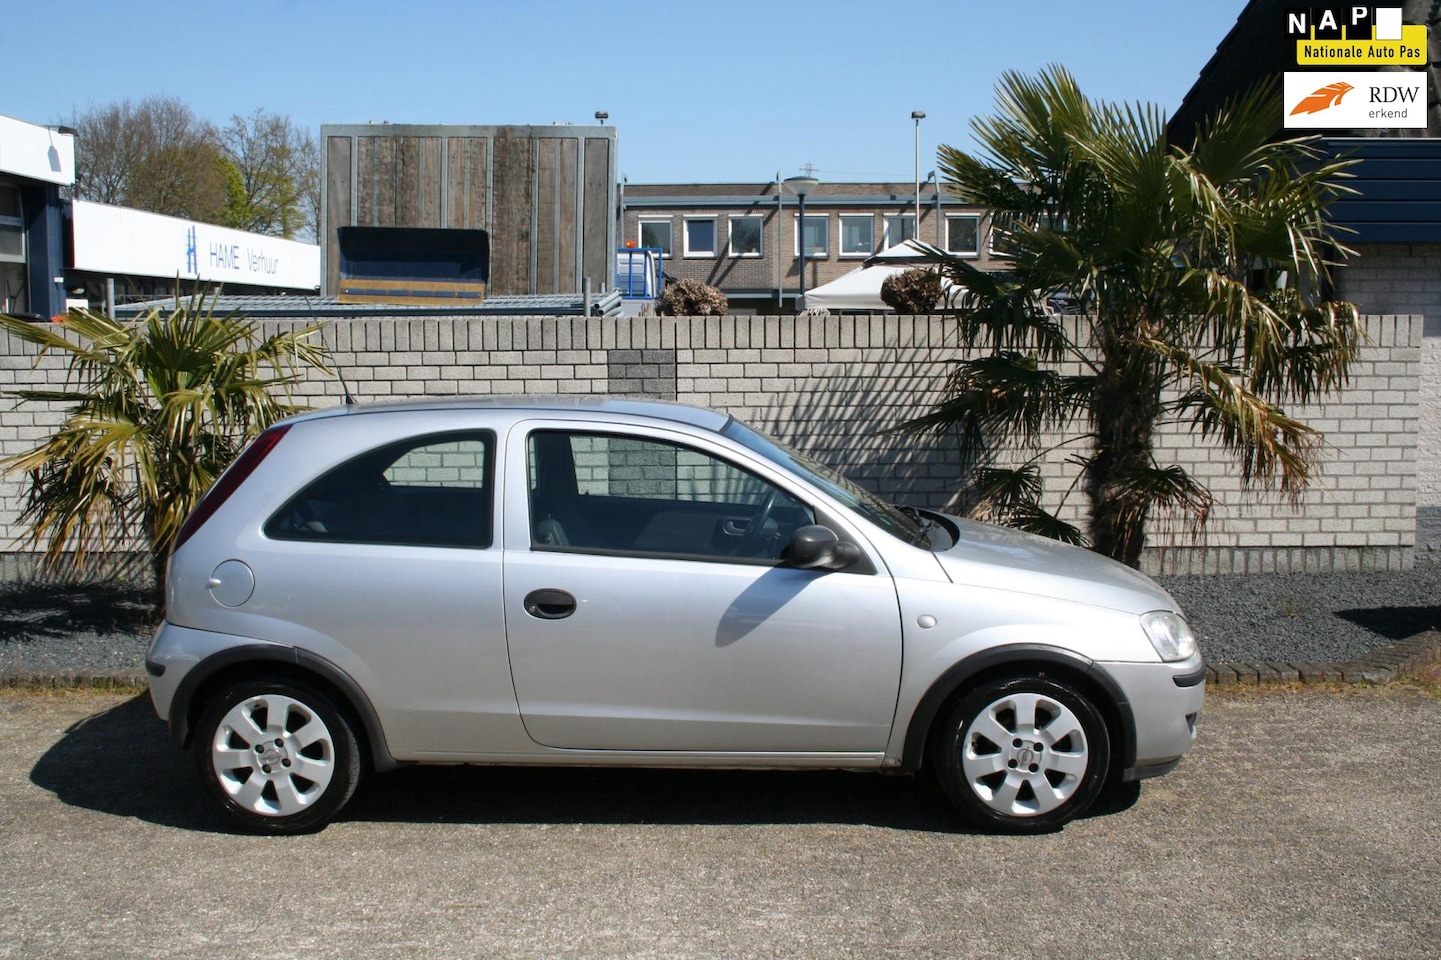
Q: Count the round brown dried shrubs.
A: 2